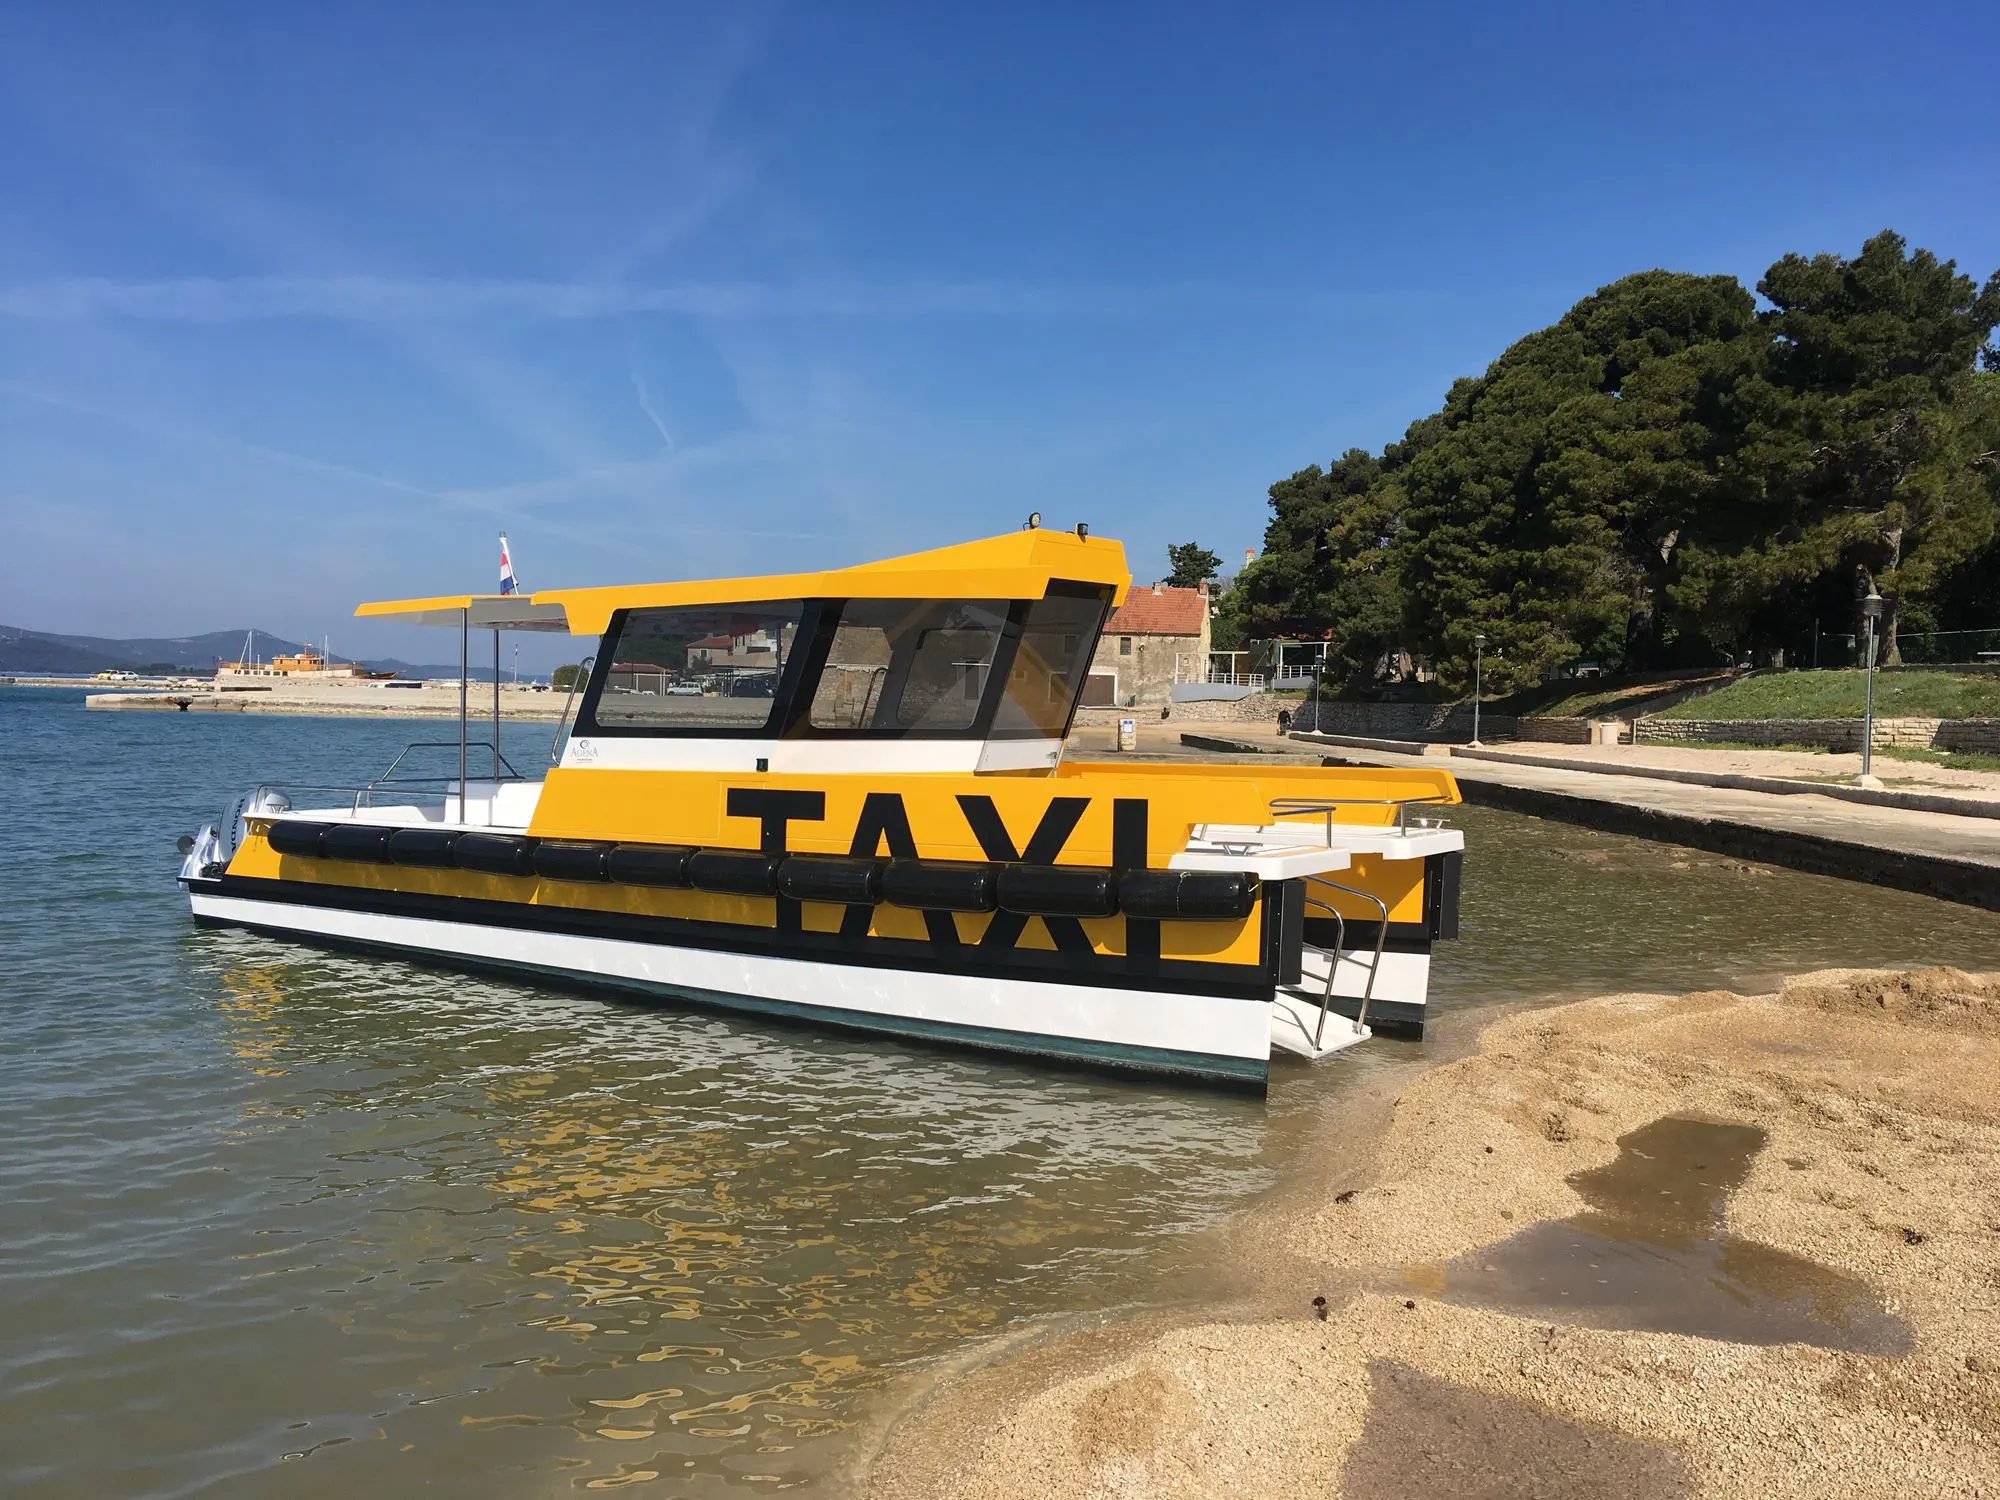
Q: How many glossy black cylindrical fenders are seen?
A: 11